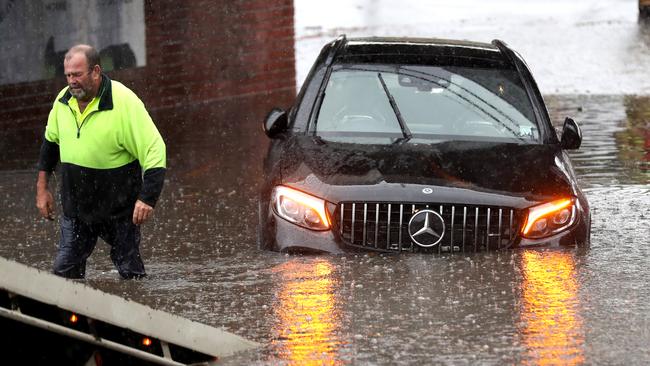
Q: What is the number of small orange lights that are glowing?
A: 2